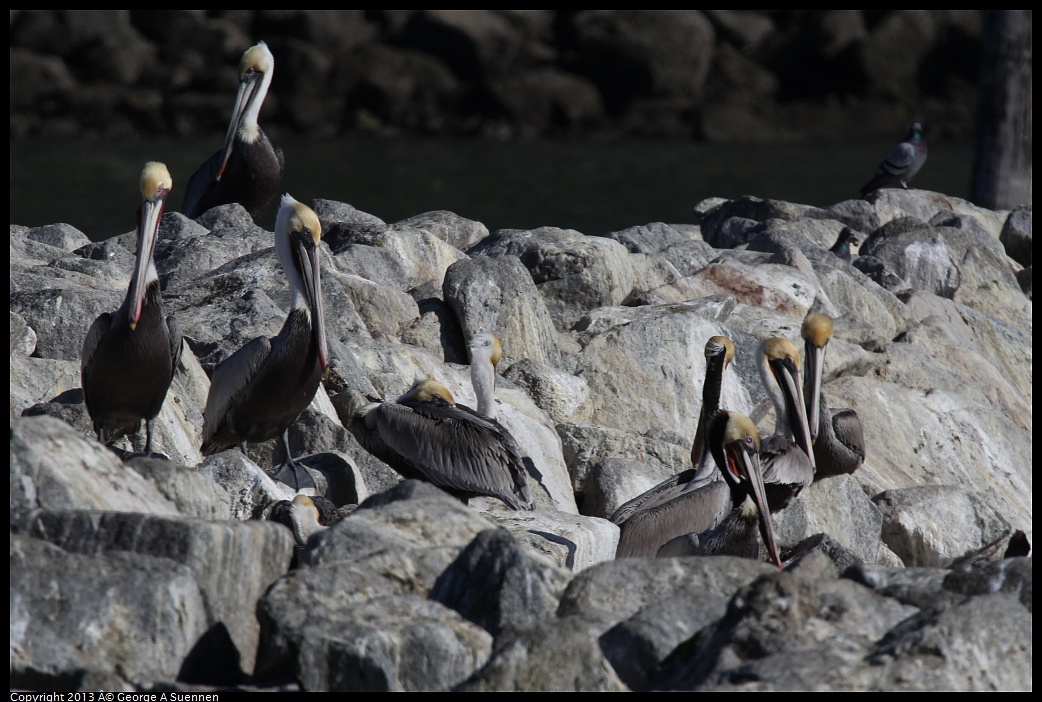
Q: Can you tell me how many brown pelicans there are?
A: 10